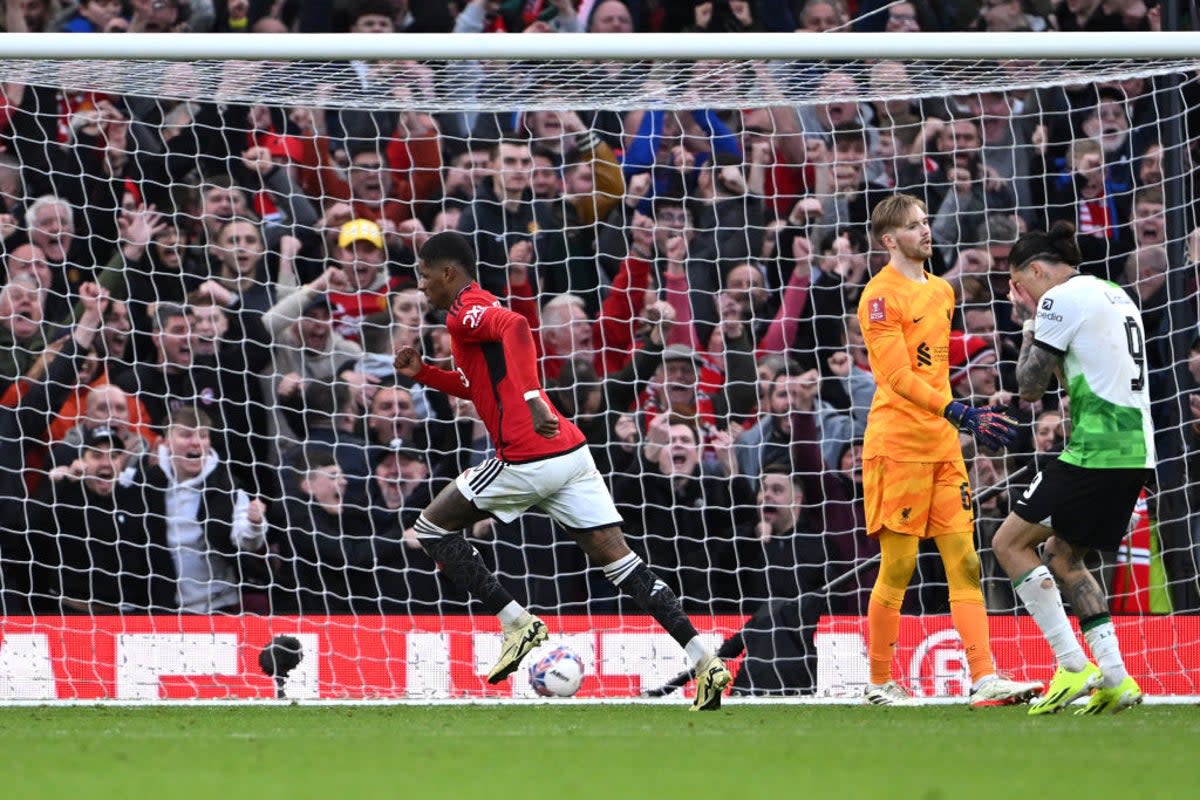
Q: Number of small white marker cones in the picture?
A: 0